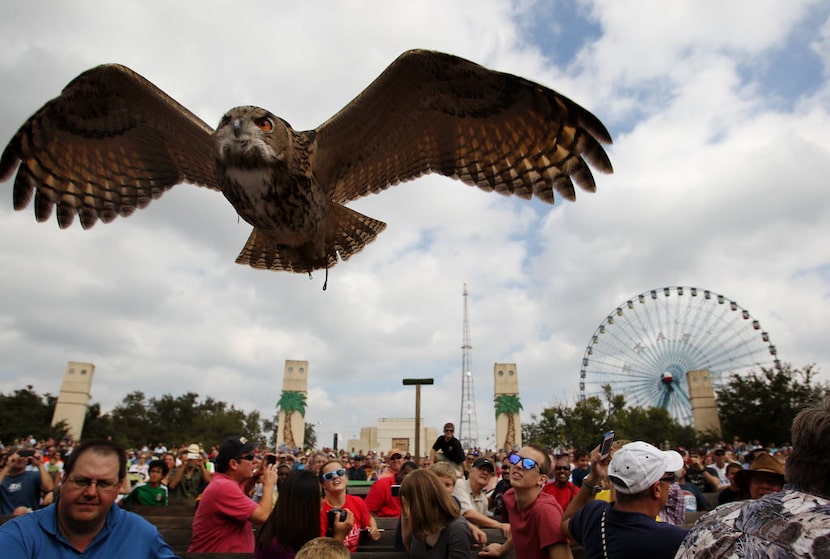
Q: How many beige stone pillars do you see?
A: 4